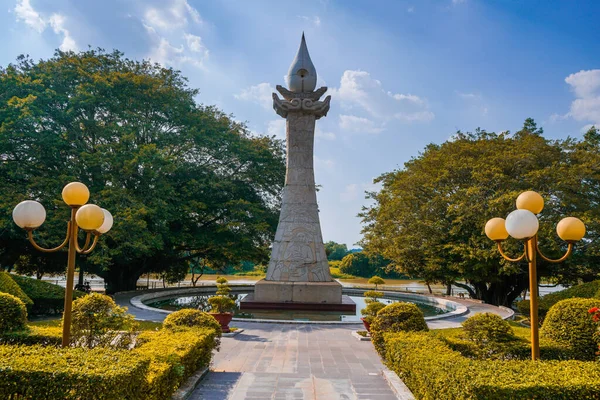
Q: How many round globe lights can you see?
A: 8